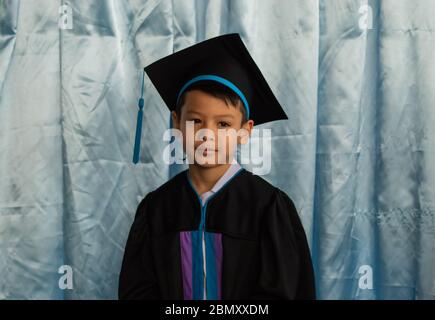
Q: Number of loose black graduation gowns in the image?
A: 1